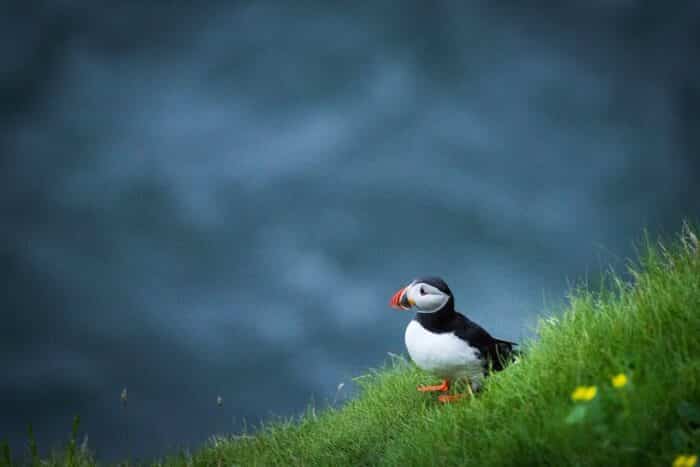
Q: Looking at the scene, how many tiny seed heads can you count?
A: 3